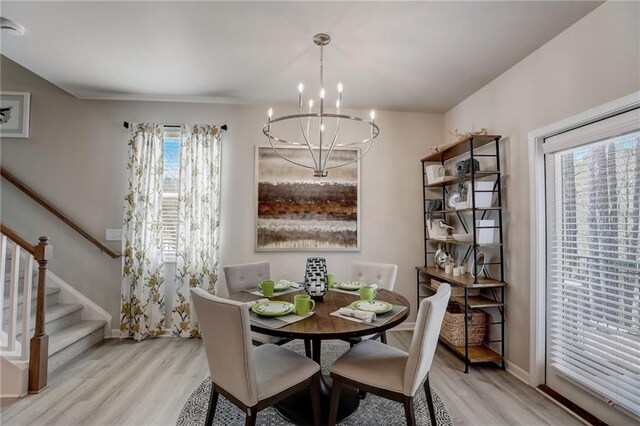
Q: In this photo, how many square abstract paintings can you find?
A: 1